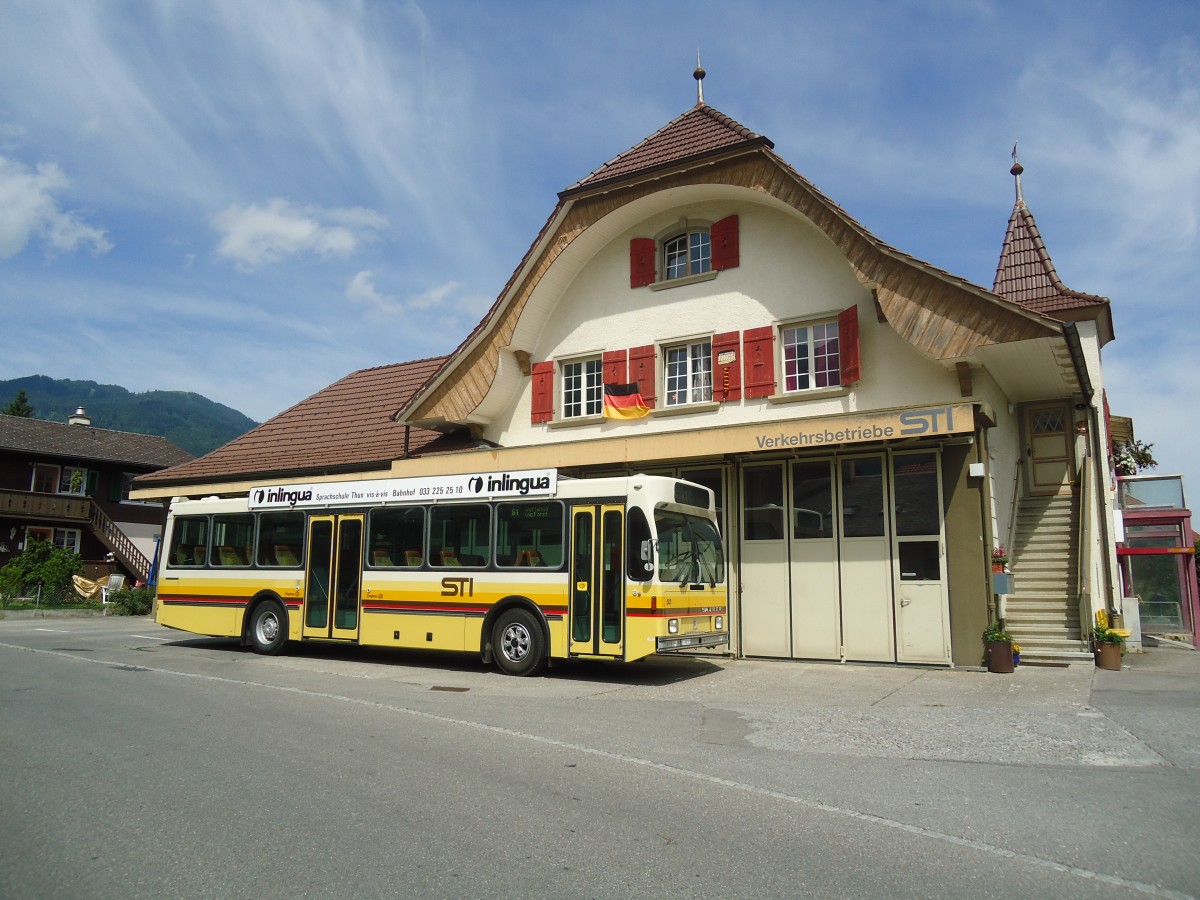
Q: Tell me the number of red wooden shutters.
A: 8